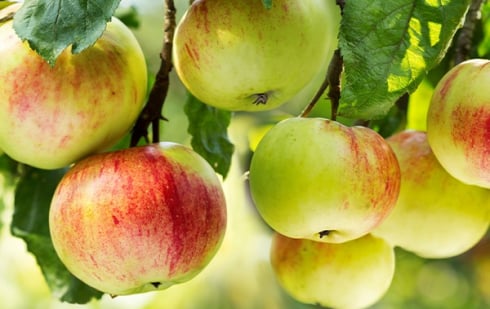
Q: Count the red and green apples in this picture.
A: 7